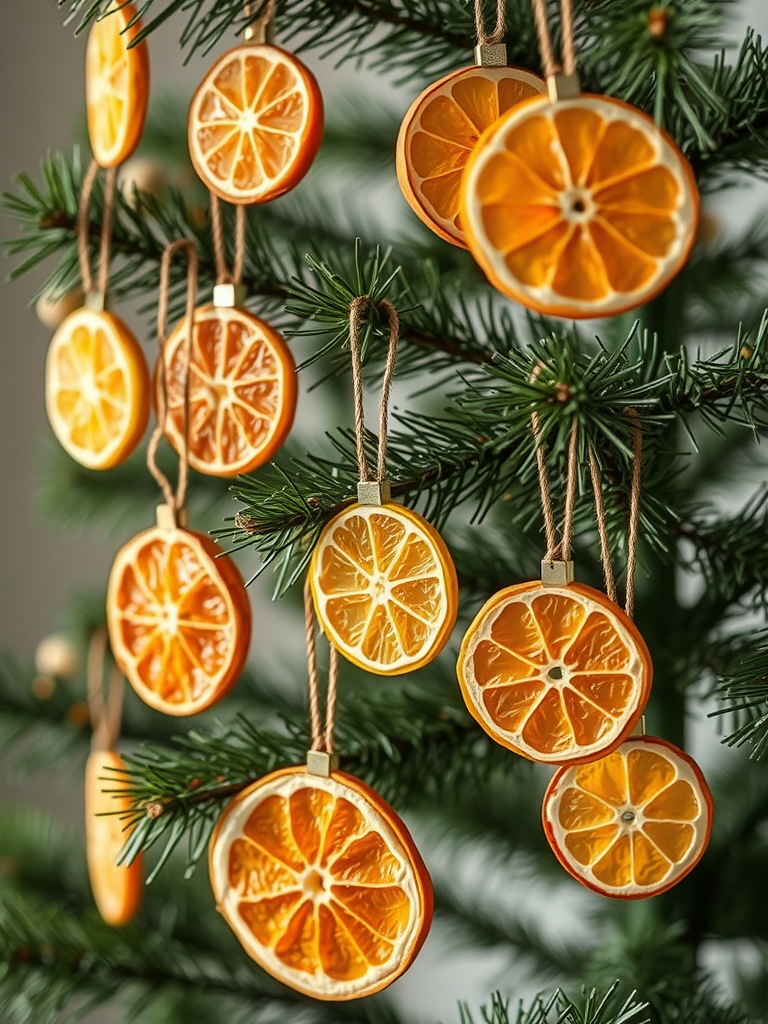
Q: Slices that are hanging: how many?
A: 12